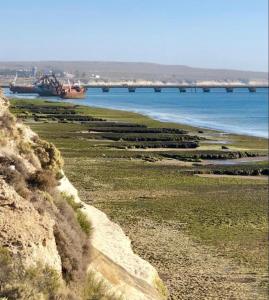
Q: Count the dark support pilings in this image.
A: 7